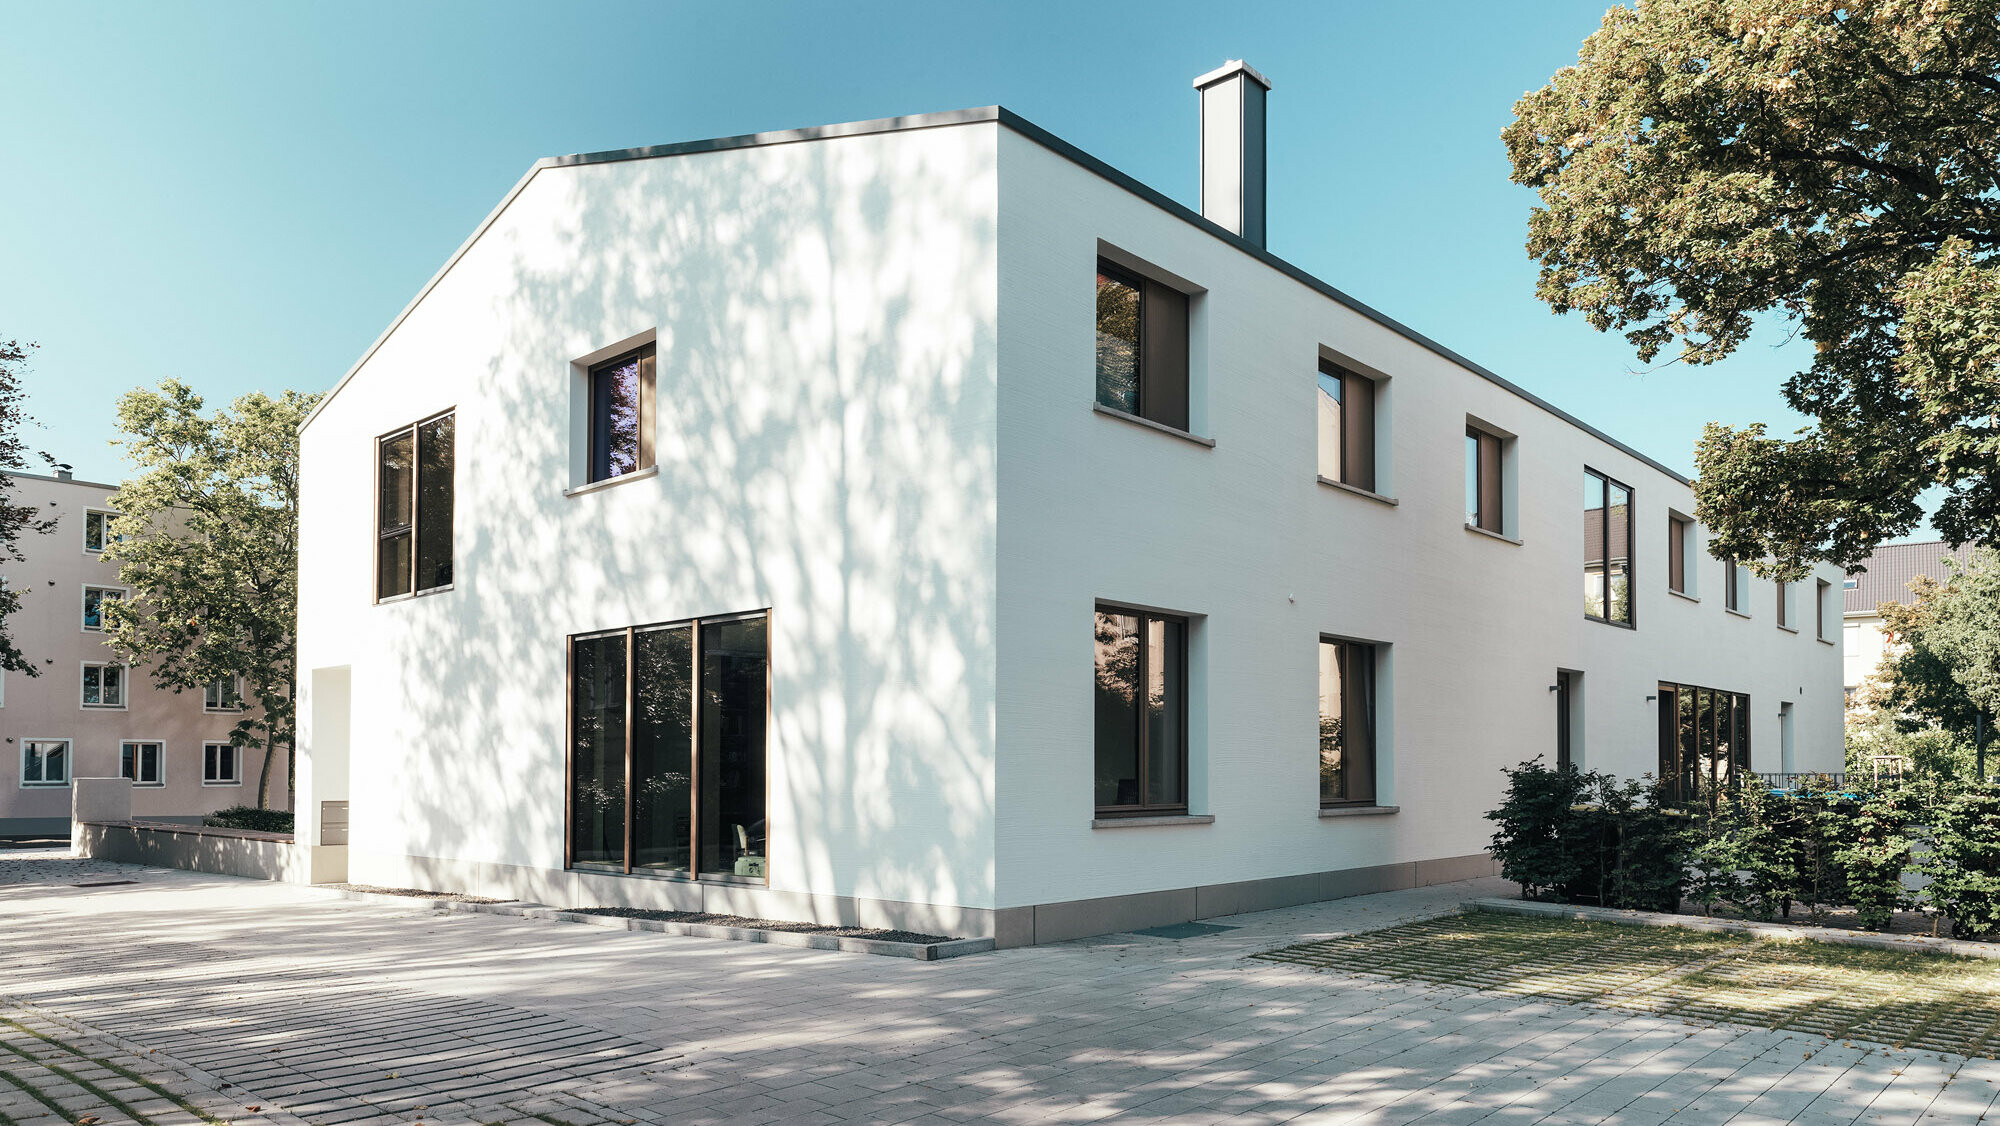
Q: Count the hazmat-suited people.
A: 0